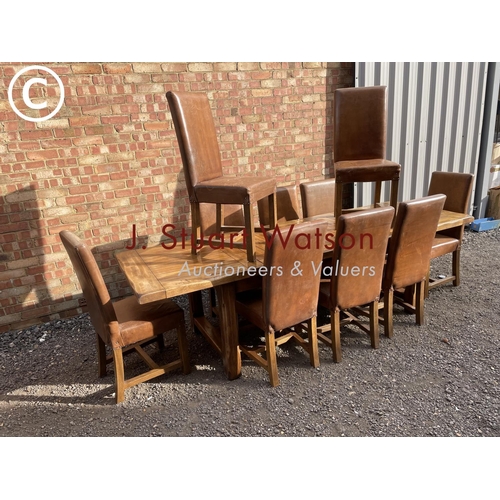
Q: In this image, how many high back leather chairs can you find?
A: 10